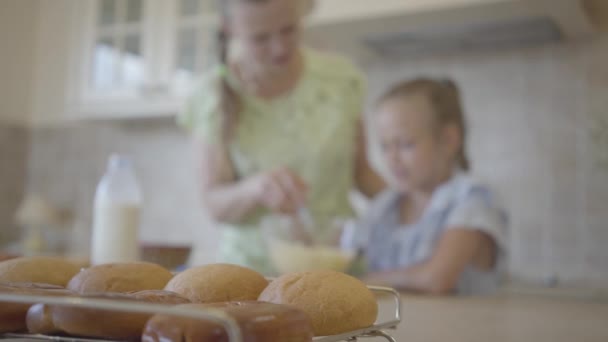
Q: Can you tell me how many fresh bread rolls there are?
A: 7